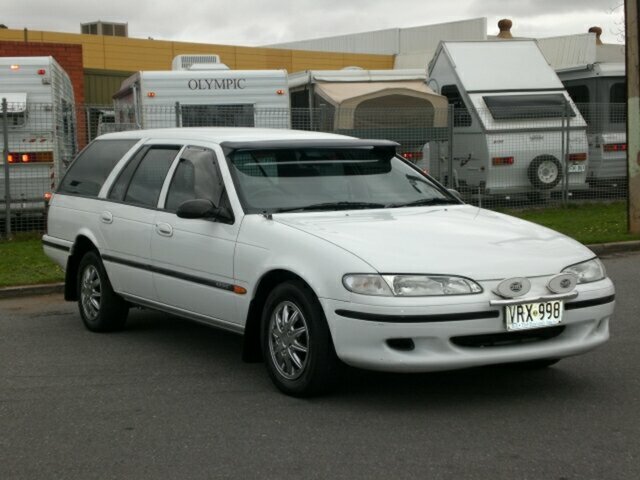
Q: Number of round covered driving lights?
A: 2